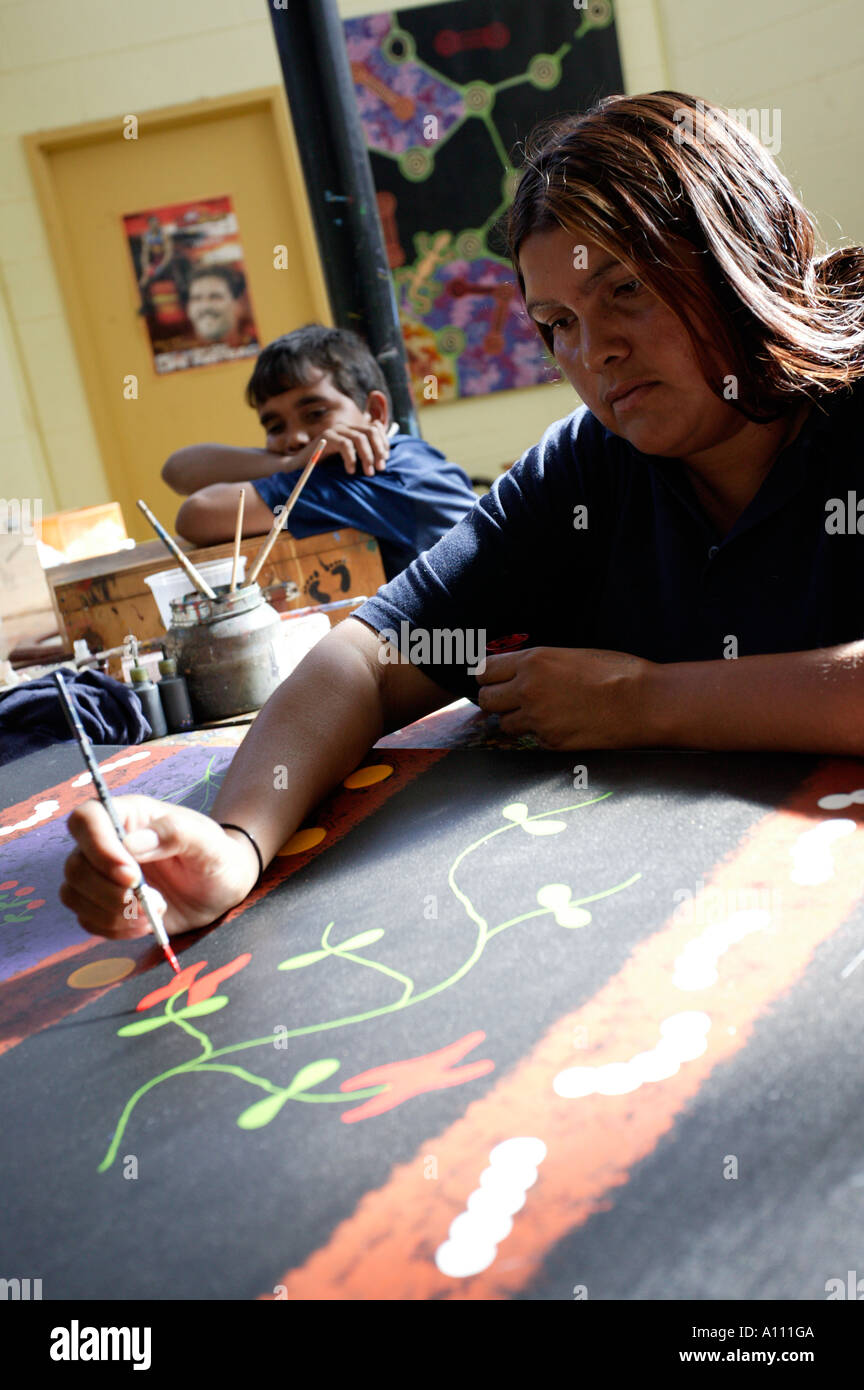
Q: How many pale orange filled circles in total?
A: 3